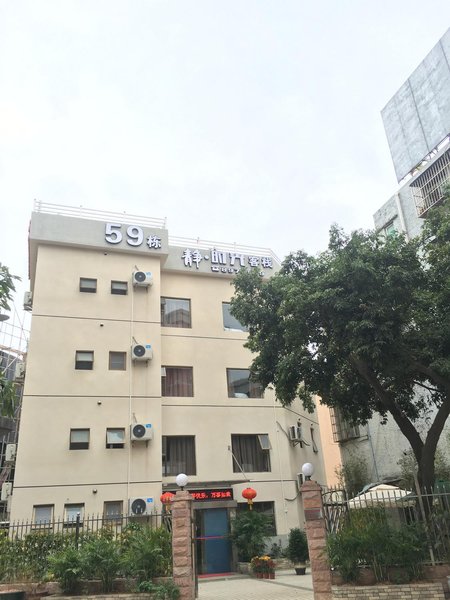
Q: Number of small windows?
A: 9